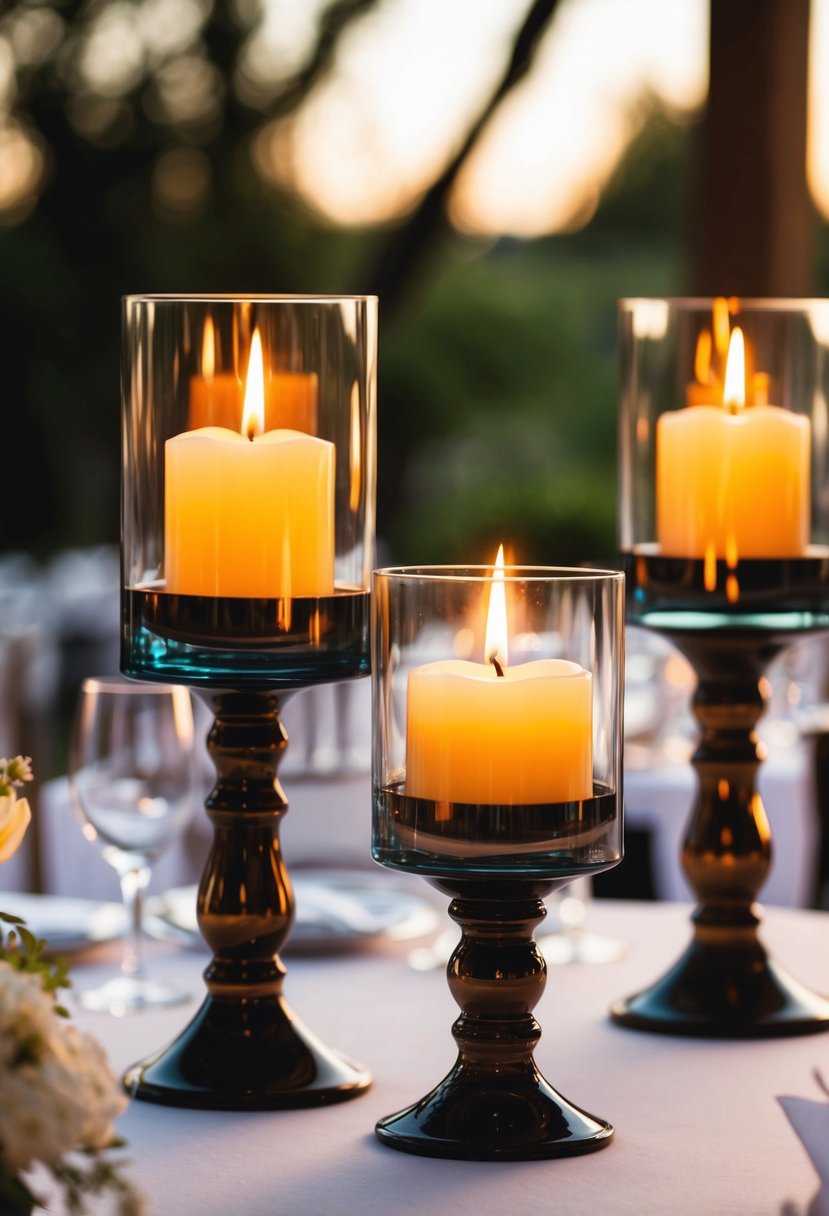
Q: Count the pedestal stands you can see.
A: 3